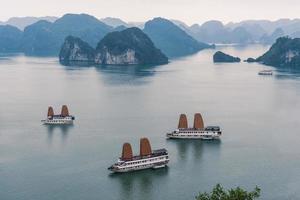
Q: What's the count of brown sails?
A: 6